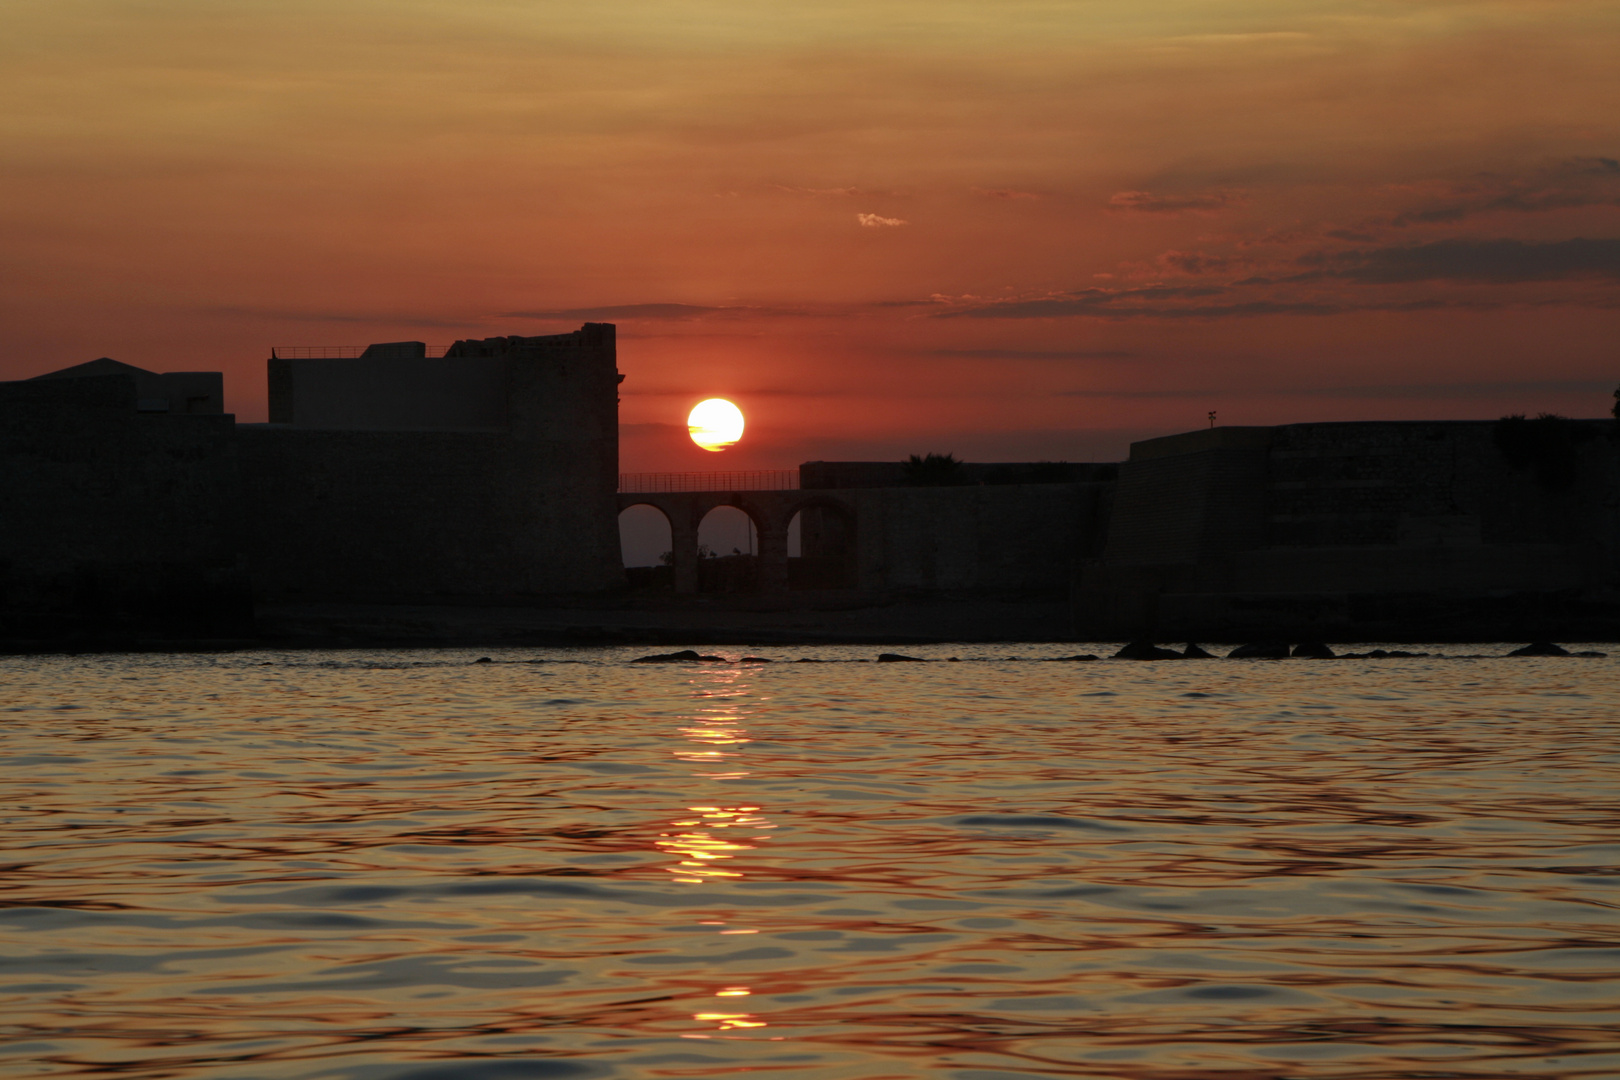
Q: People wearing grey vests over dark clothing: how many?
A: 0